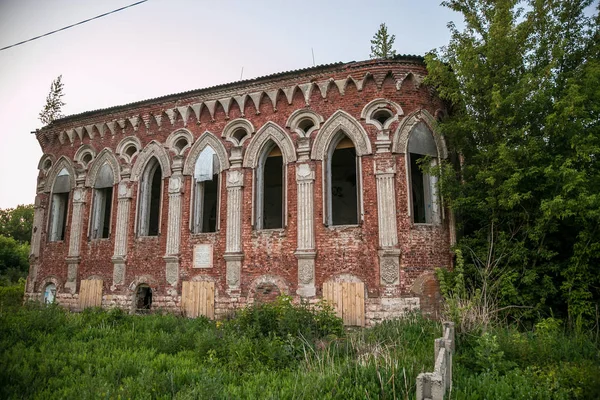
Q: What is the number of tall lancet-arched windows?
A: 7